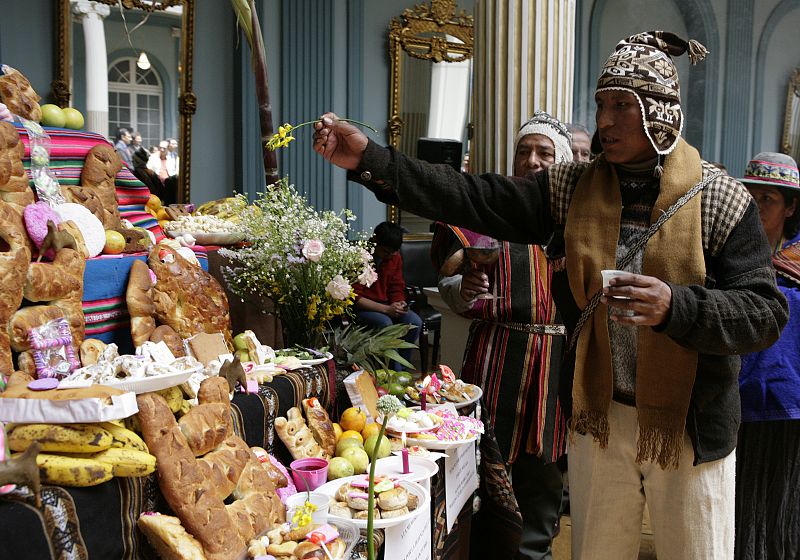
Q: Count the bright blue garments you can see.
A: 1